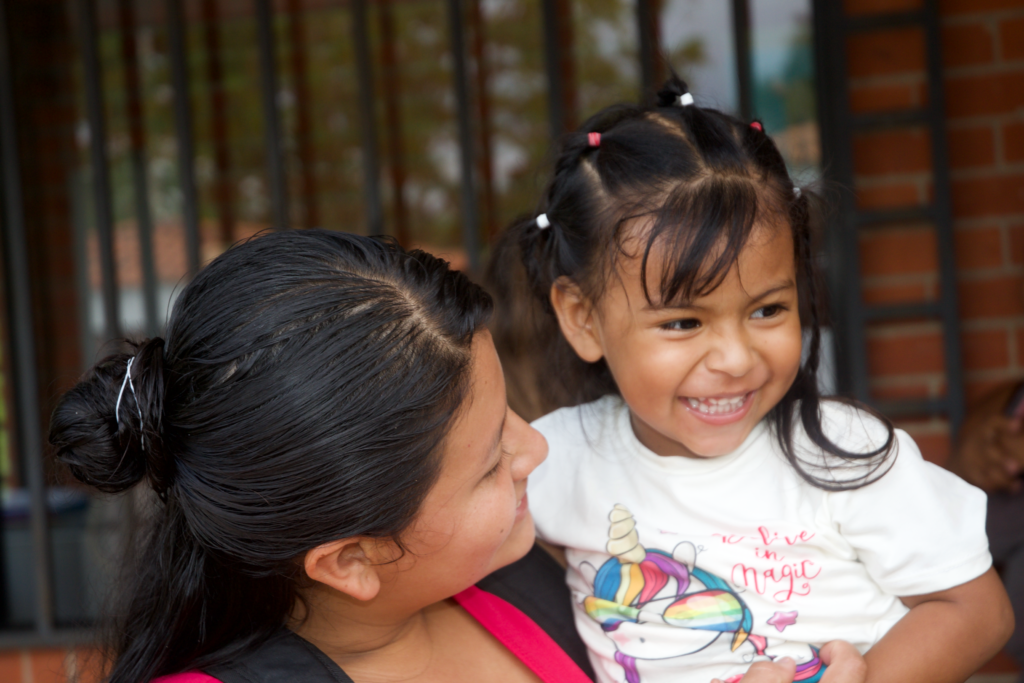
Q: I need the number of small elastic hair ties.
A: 5